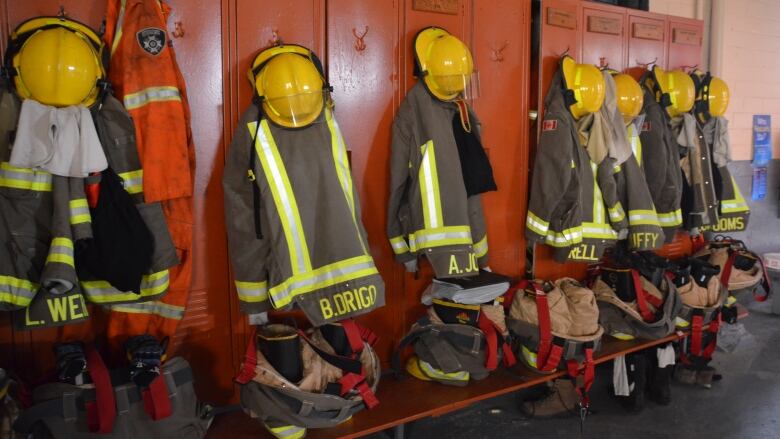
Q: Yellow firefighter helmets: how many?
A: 7